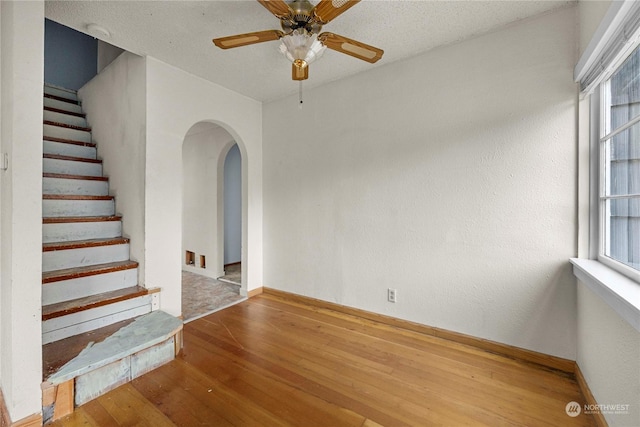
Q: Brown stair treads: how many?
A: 11